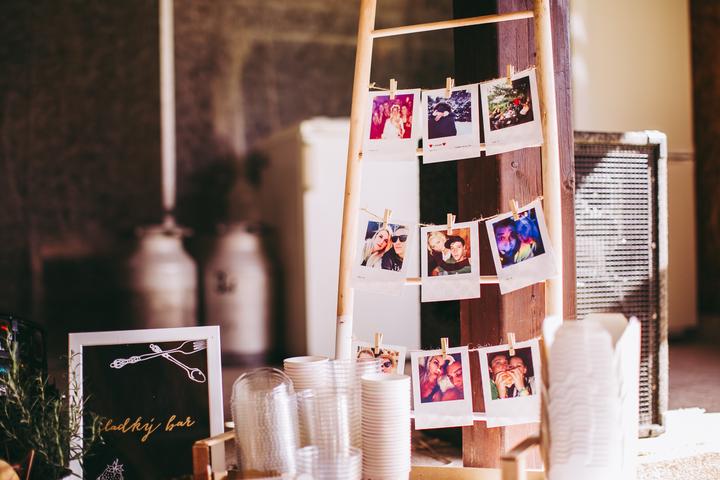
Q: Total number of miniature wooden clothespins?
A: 9